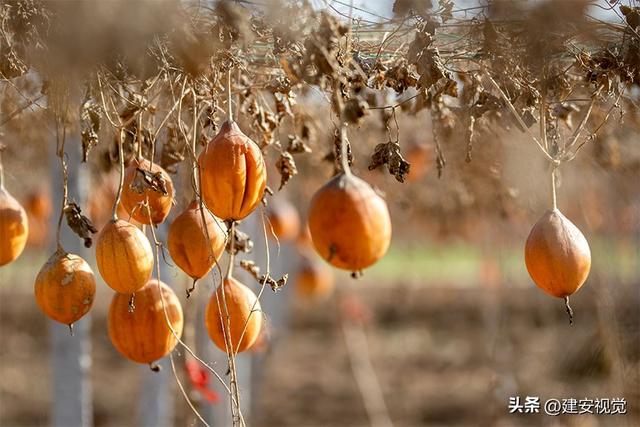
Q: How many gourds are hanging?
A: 10